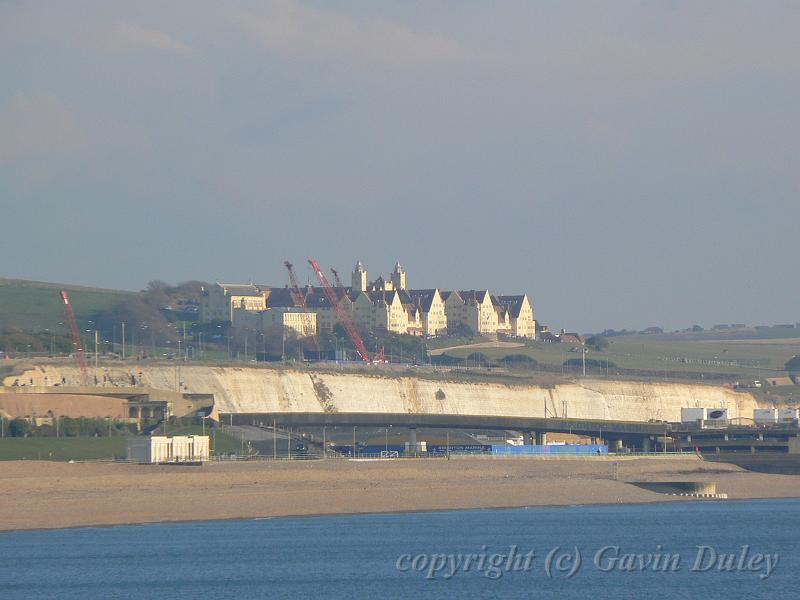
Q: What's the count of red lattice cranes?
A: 4